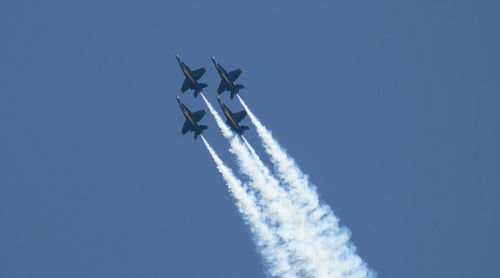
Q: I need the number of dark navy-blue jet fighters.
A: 4